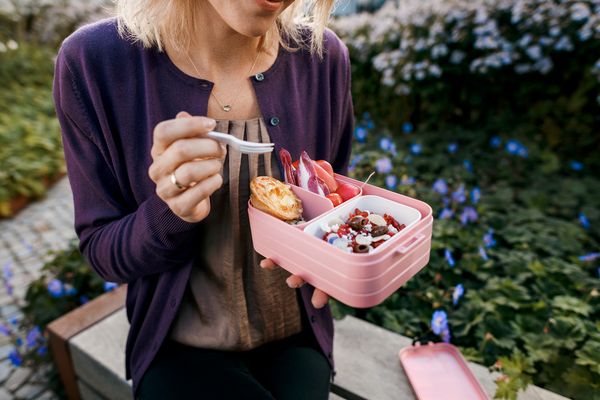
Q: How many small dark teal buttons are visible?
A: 2